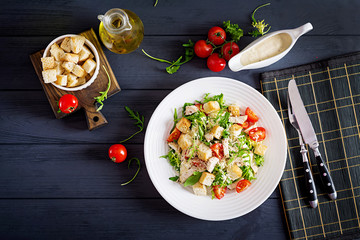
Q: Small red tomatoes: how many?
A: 6